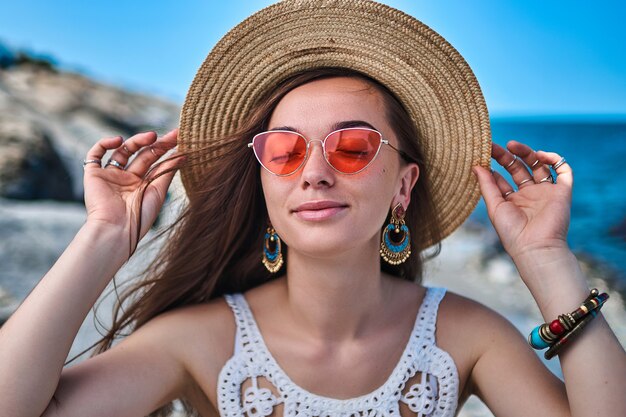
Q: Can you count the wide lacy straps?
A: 2